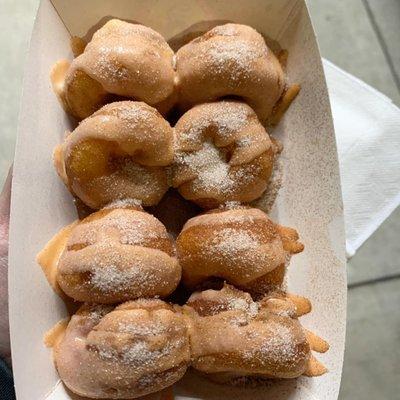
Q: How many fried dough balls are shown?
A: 8